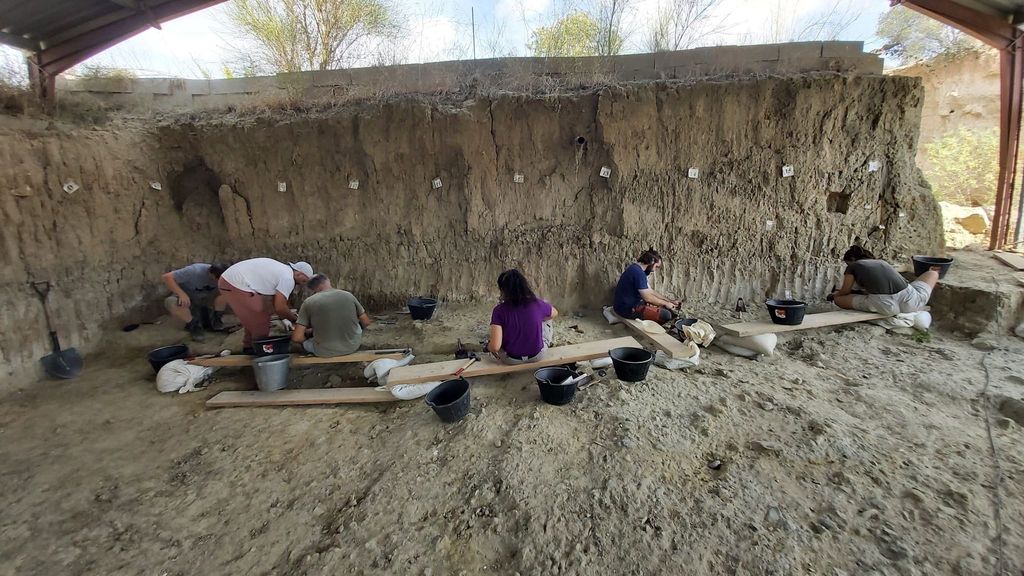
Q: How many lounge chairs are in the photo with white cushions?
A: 0